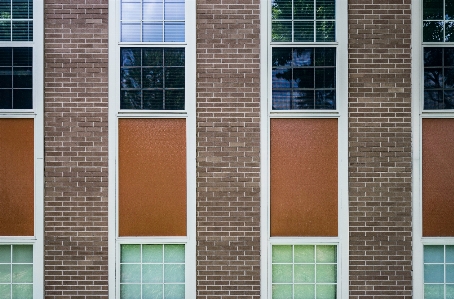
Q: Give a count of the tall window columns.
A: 4